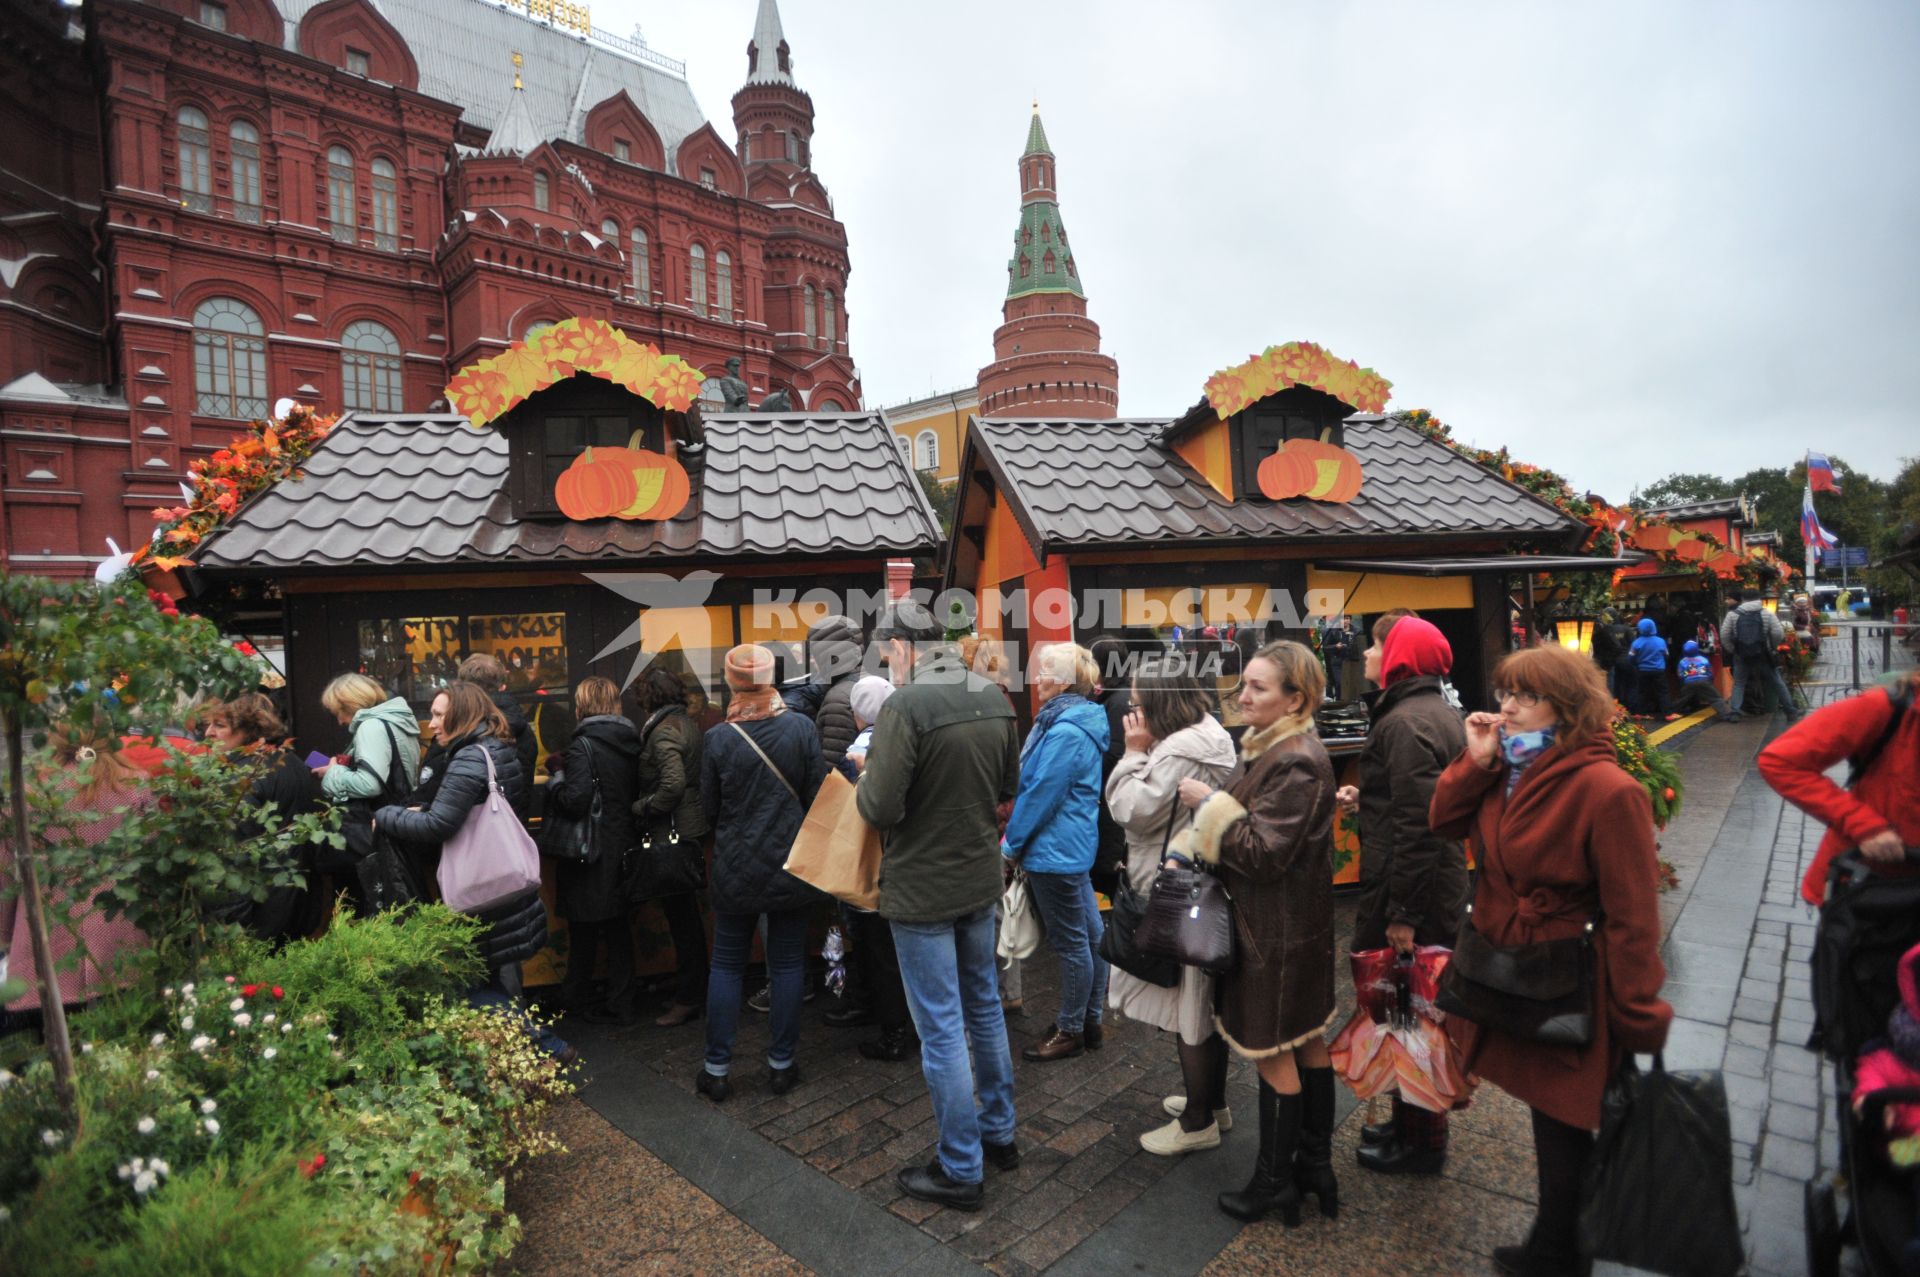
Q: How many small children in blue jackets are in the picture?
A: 2